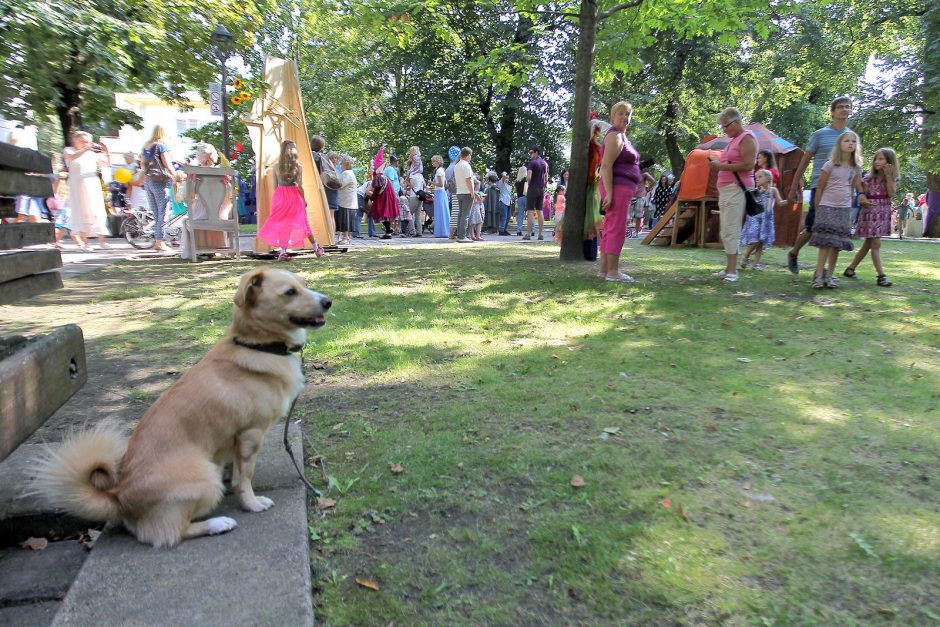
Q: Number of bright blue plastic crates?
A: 0